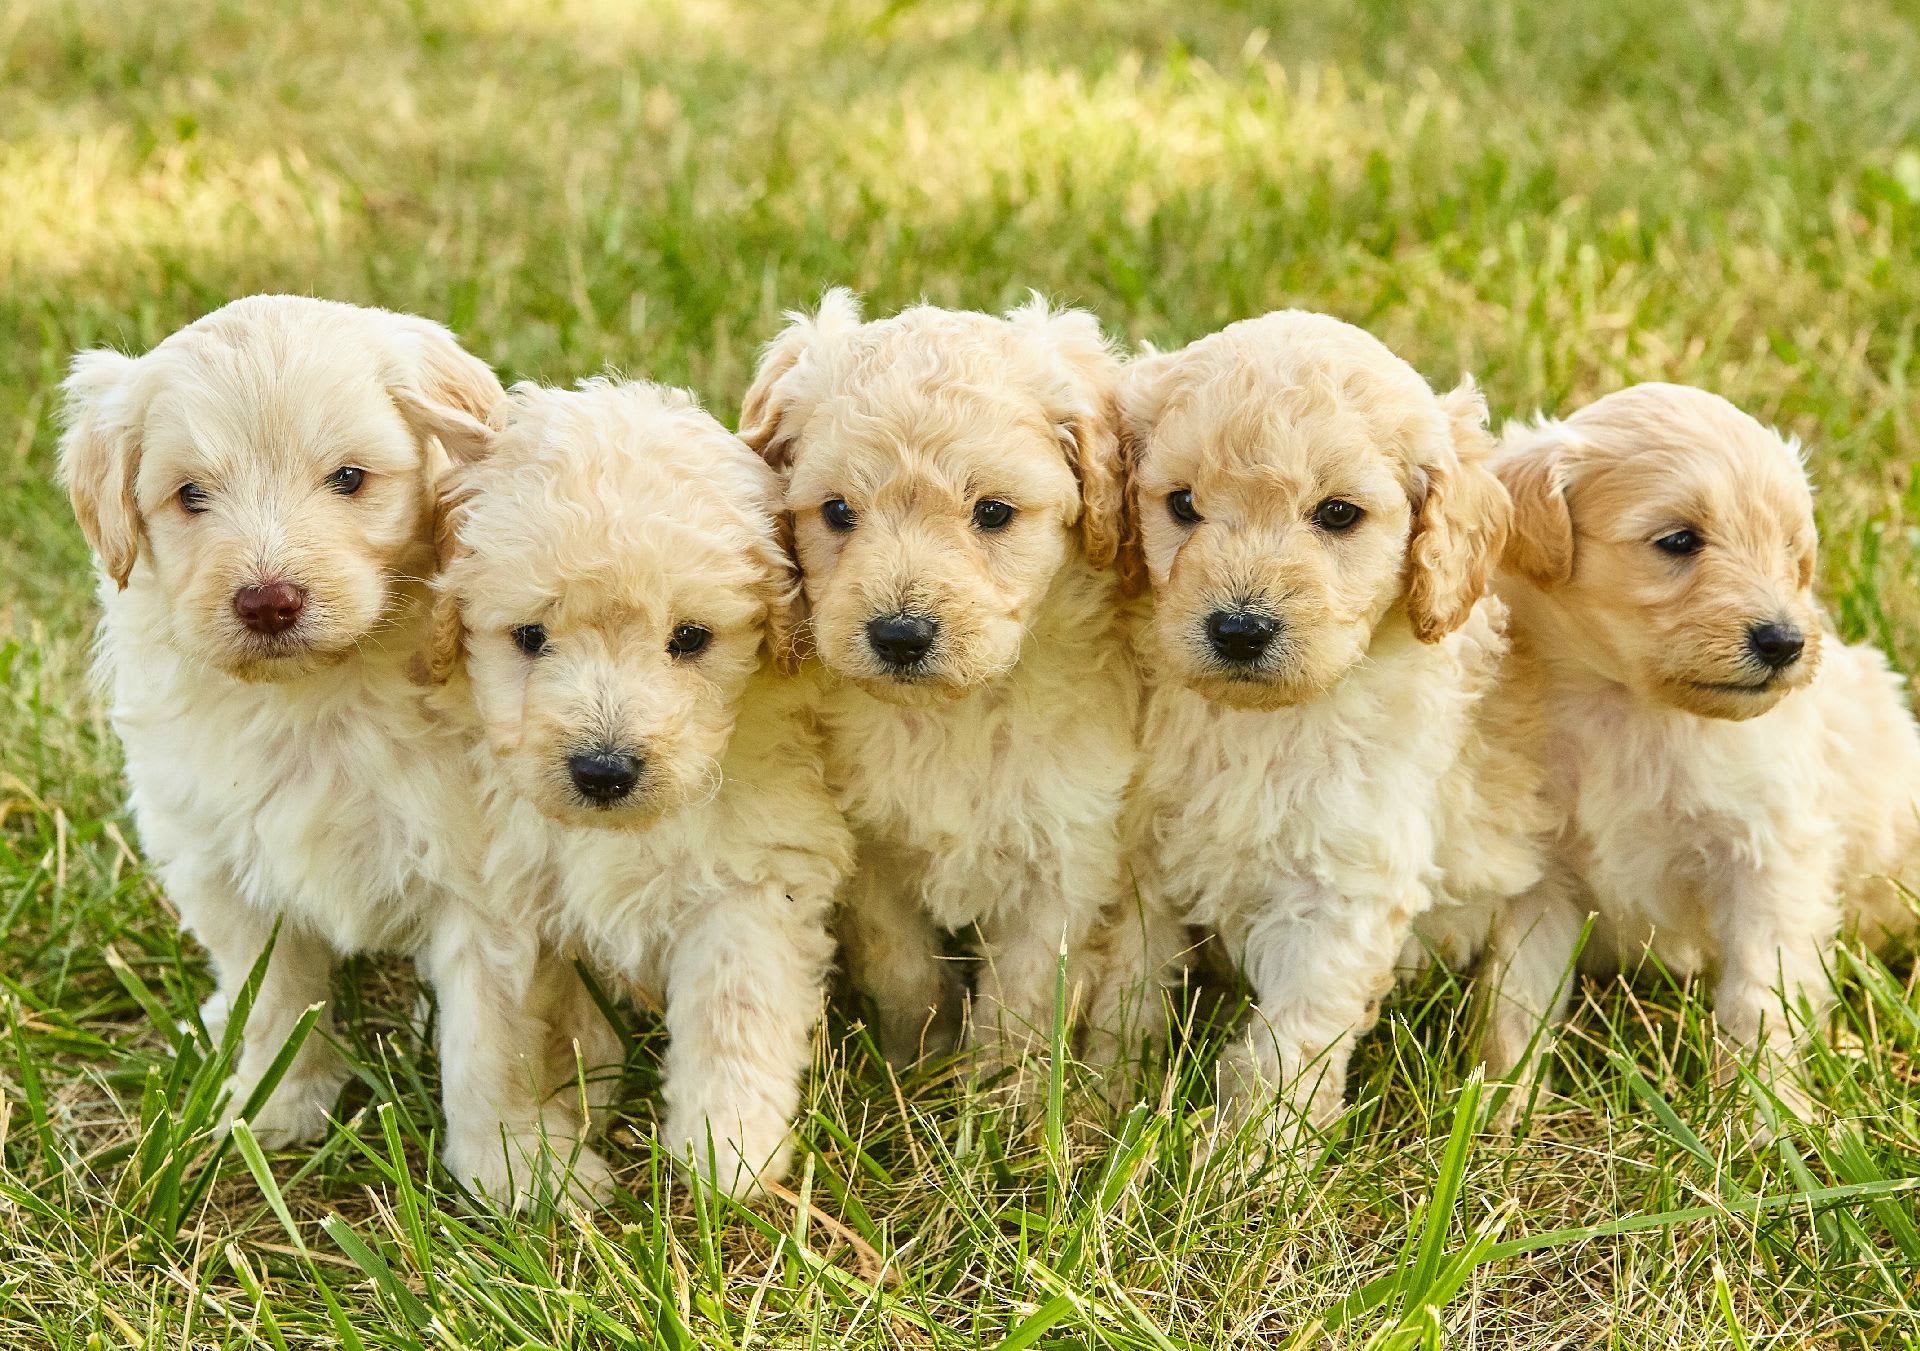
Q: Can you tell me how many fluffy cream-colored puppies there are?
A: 5